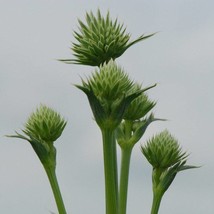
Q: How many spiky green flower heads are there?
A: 5